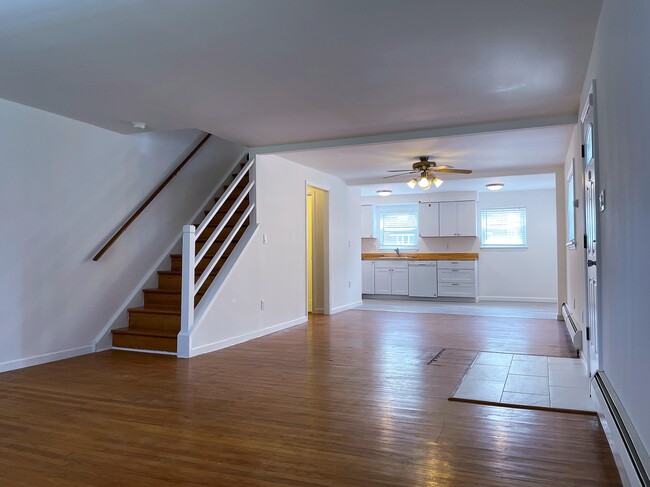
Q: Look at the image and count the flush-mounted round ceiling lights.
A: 2